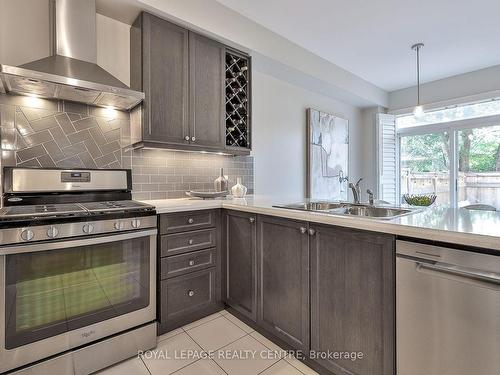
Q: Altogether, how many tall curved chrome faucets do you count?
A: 1